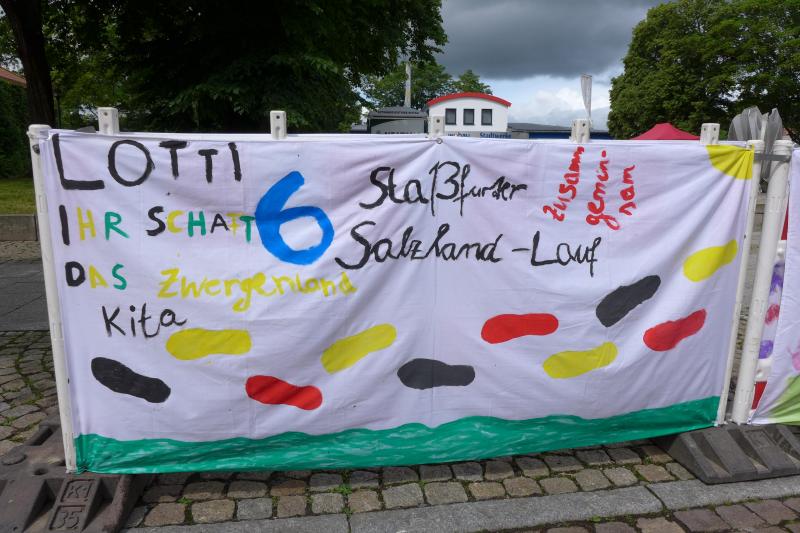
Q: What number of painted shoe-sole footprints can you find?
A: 10